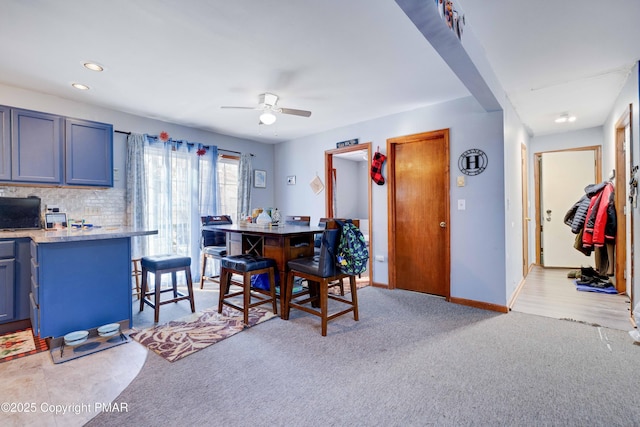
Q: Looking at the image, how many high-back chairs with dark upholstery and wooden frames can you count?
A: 4